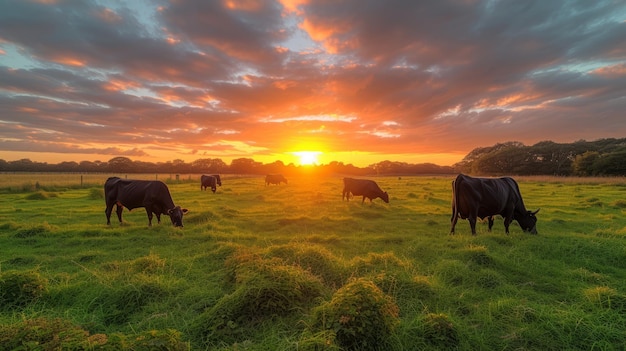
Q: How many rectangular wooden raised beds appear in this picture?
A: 0